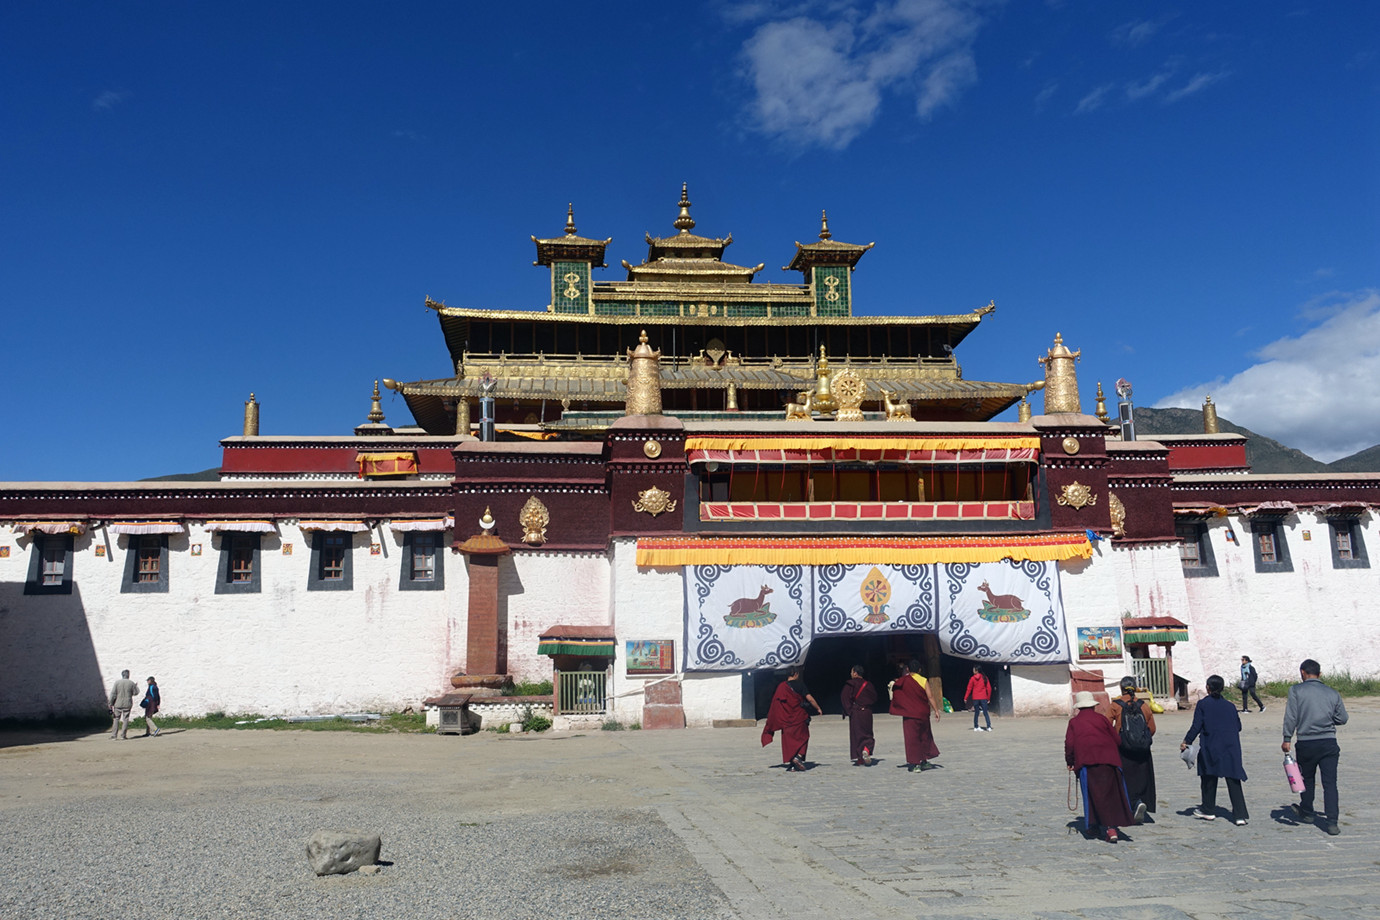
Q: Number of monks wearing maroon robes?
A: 3